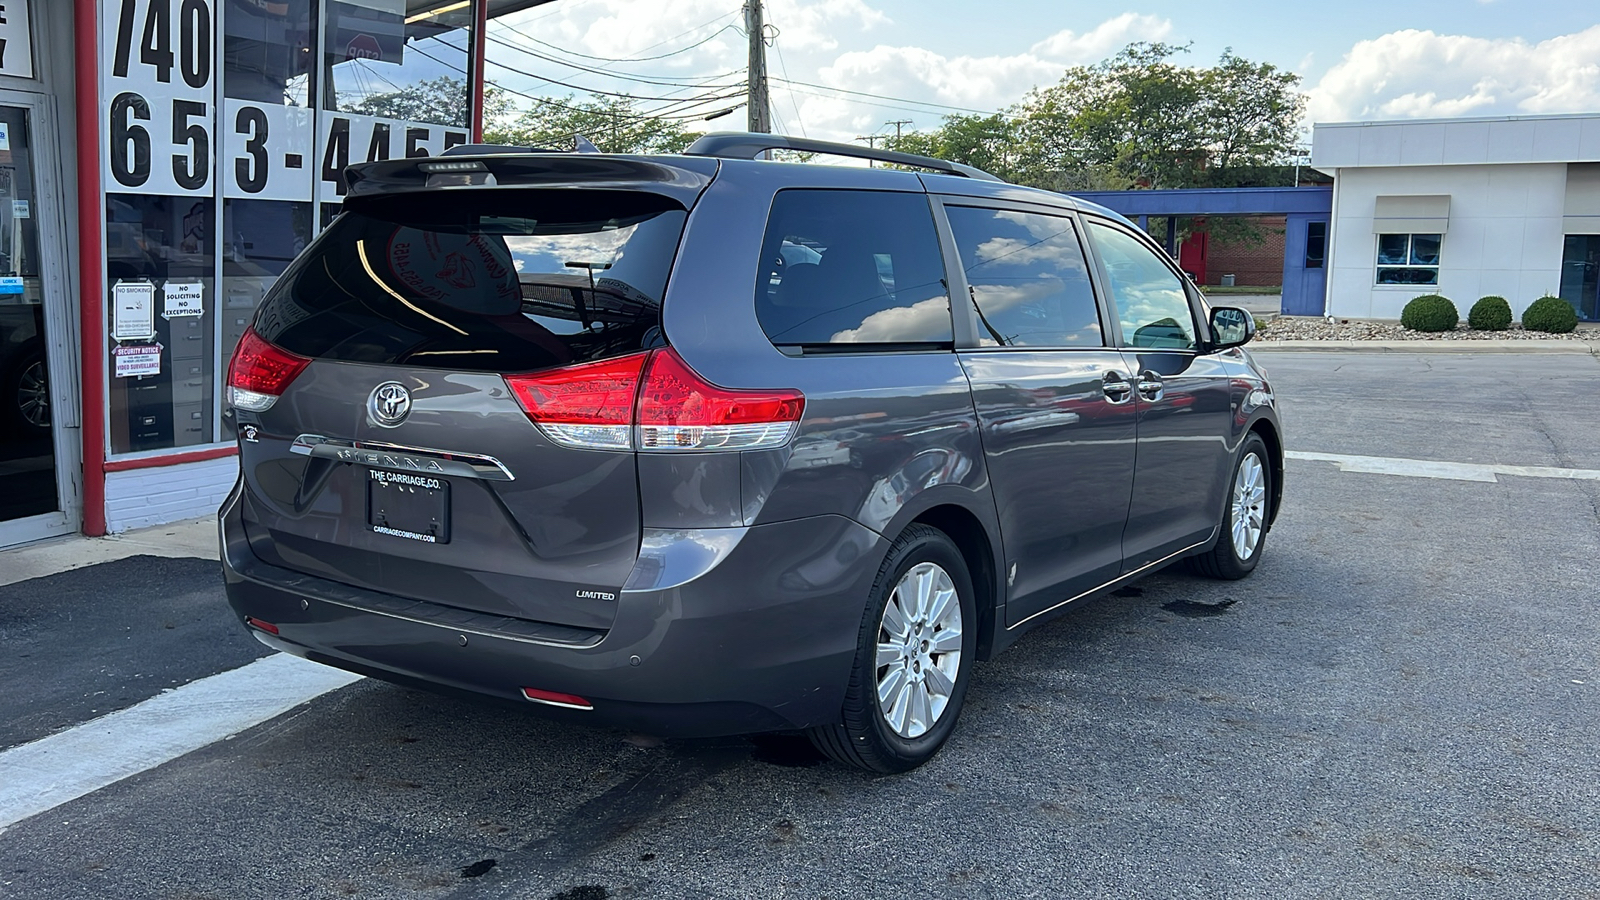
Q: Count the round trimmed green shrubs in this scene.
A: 3